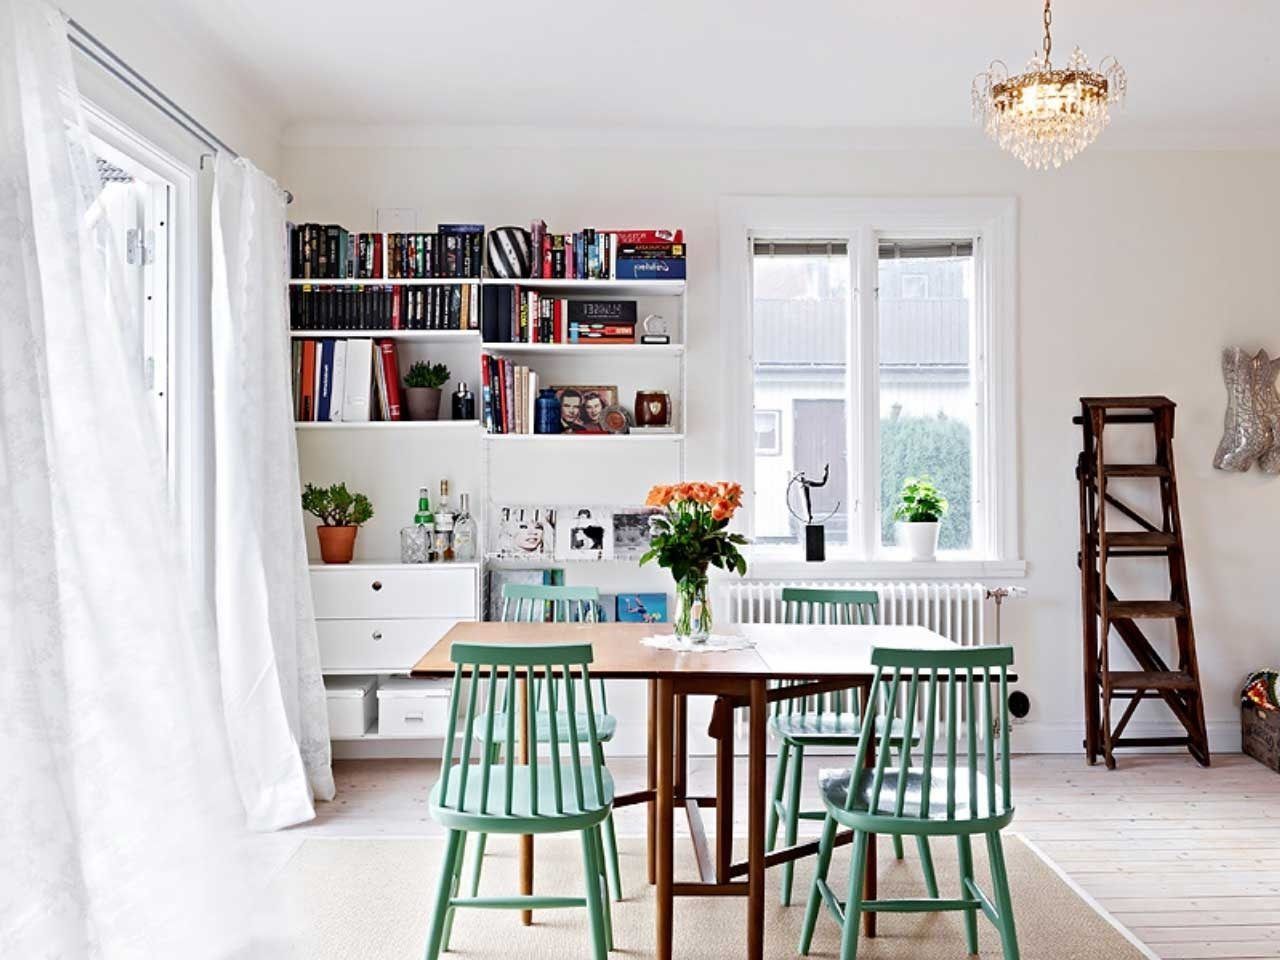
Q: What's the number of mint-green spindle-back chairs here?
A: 4